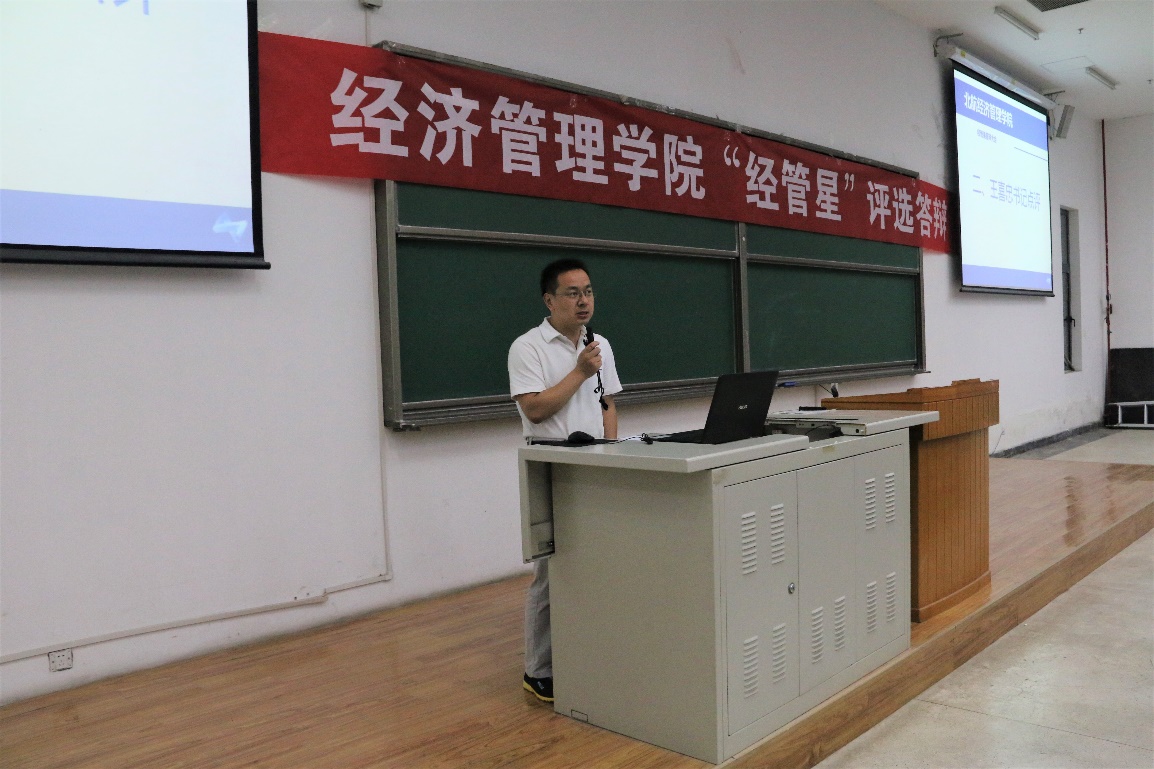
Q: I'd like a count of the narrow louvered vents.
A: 10